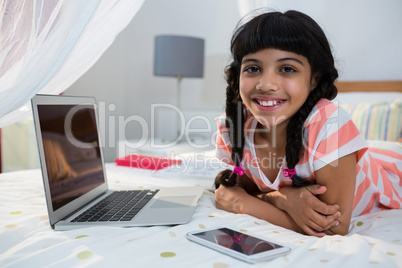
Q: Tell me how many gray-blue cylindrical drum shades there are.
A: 1